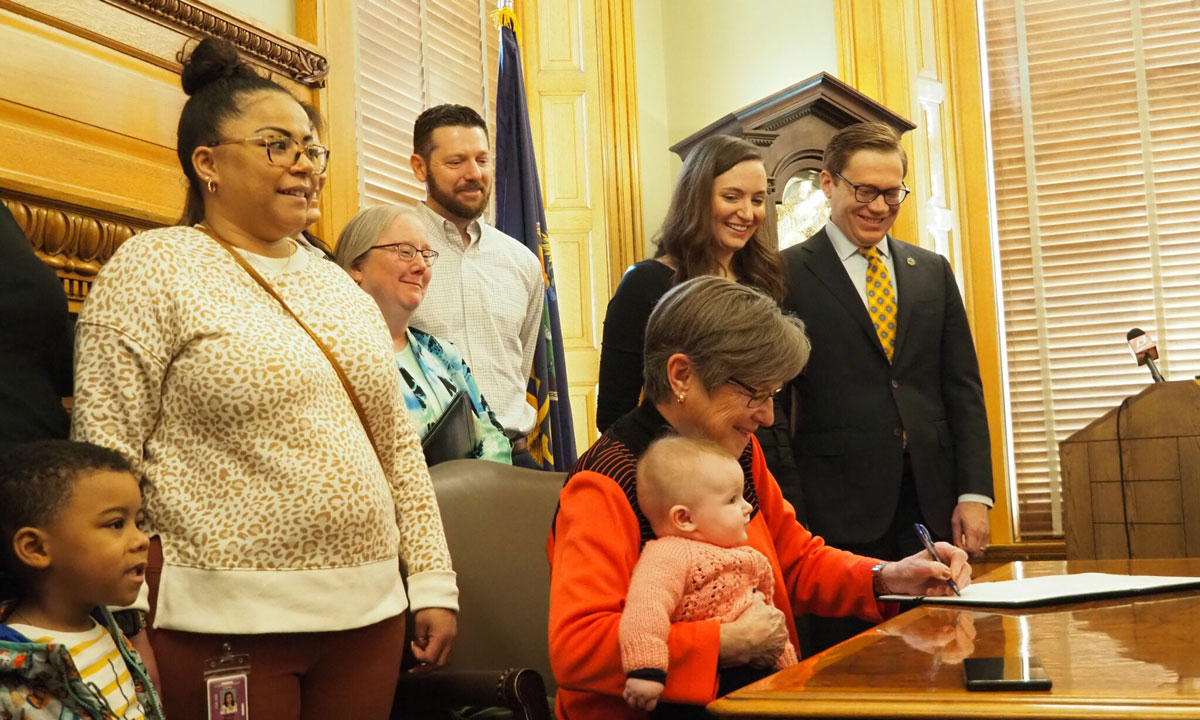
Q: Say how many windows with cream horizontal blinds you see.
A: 2